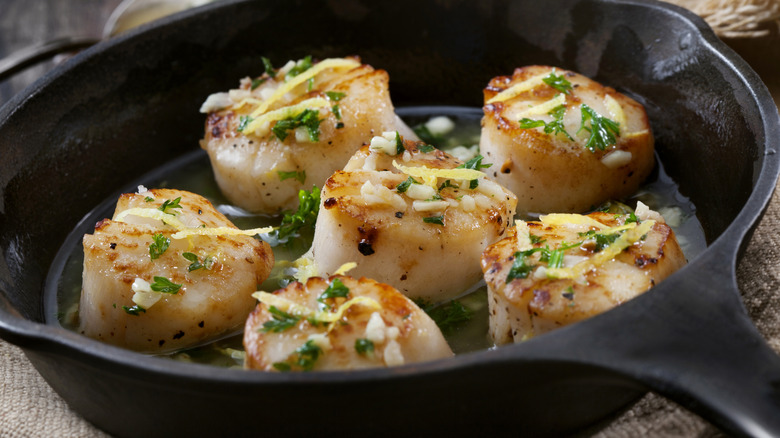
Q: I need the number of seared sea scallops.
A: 6